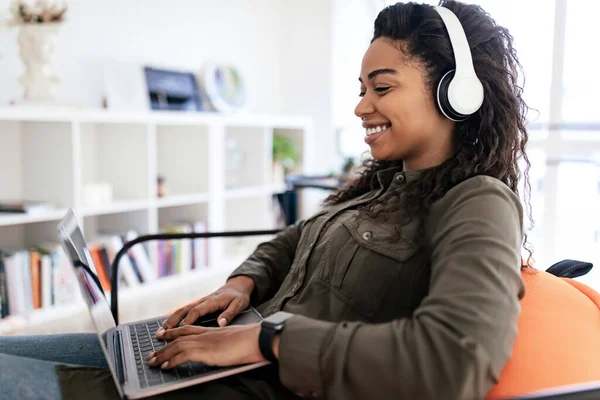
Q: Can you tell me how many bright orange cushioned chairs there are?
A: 1